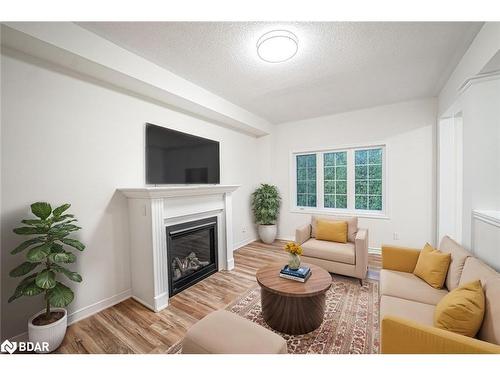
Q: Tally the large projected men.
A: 0